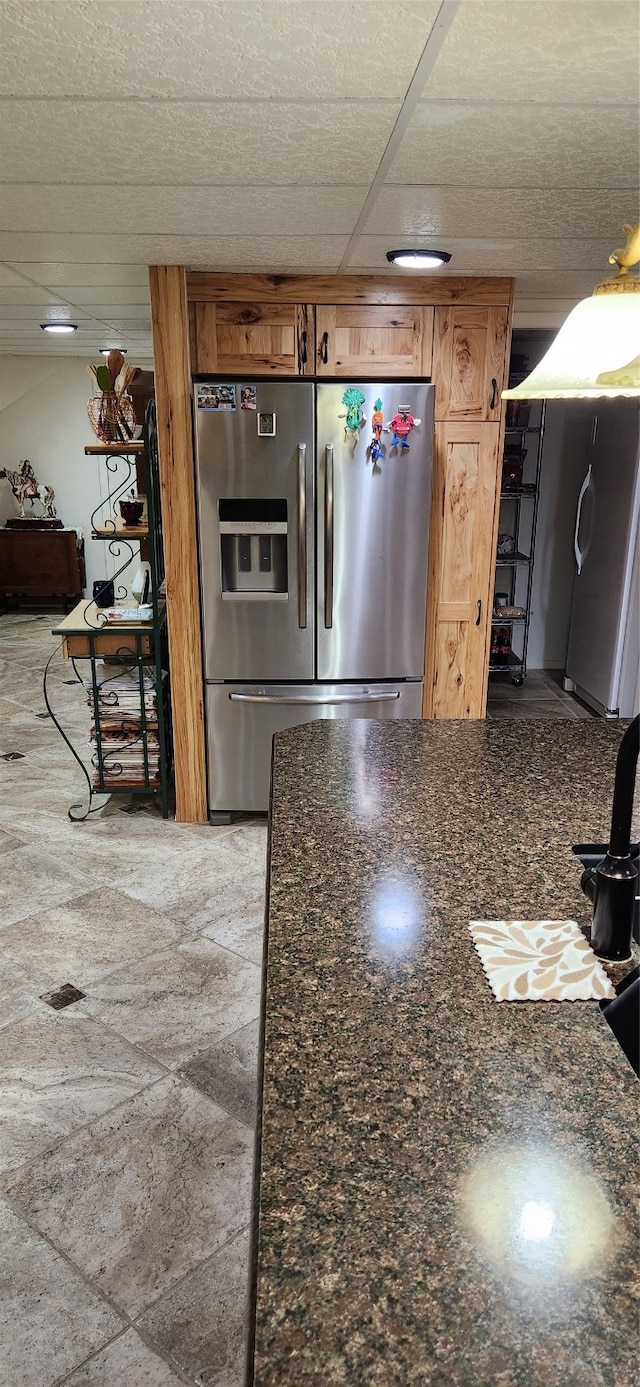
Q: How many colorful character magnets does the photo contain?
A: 3